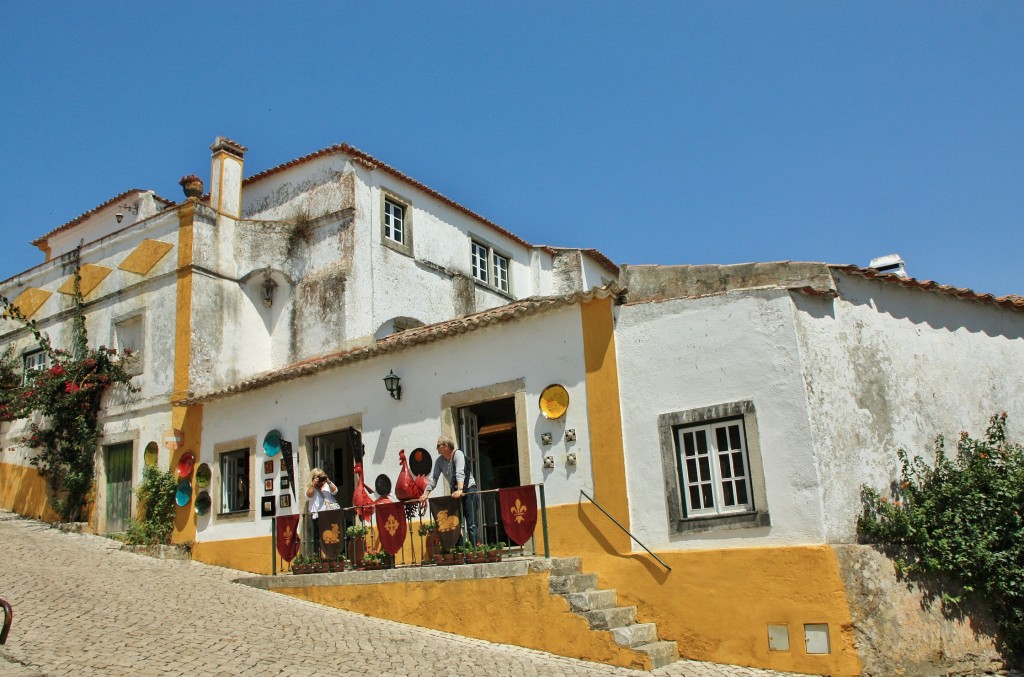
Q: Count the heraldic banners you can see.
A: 5